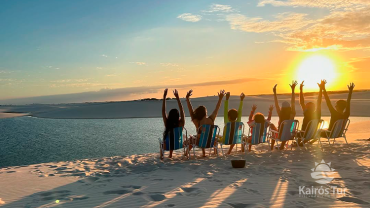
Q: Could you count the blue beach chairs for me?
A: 7